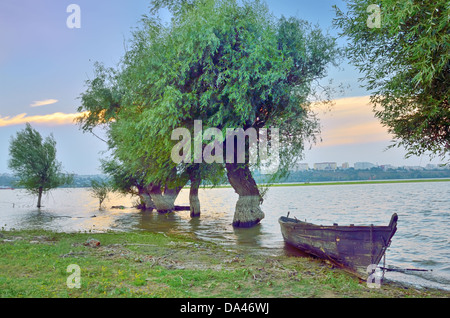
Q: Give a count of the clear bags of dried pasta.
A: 0